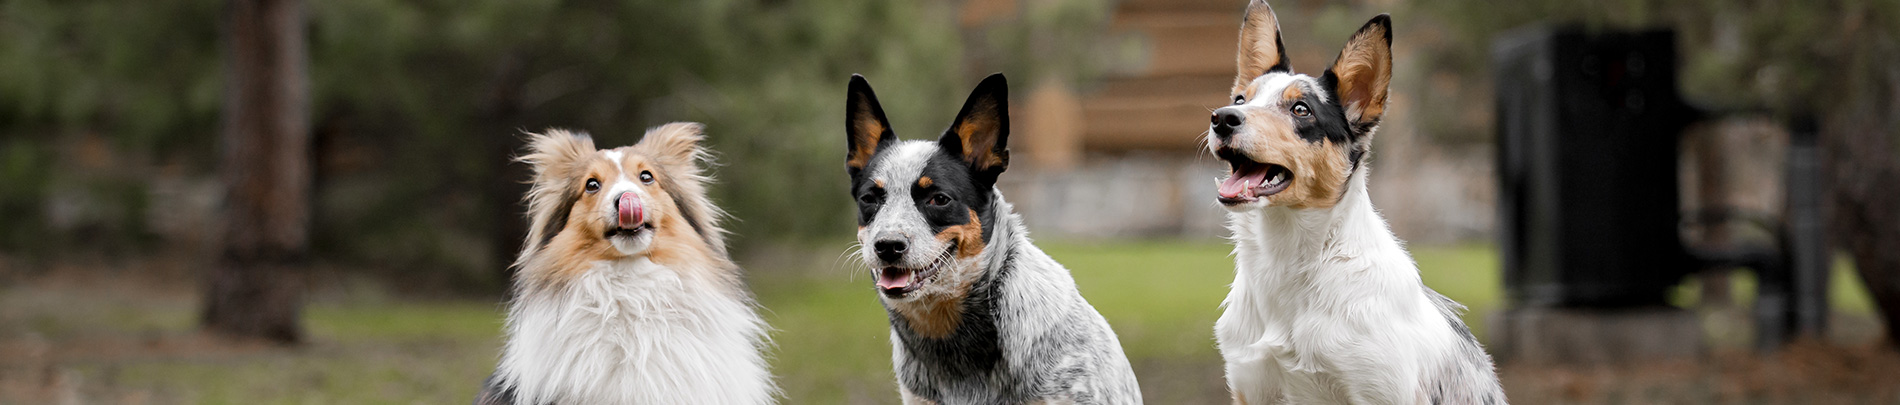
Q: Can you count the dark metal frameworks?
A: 1